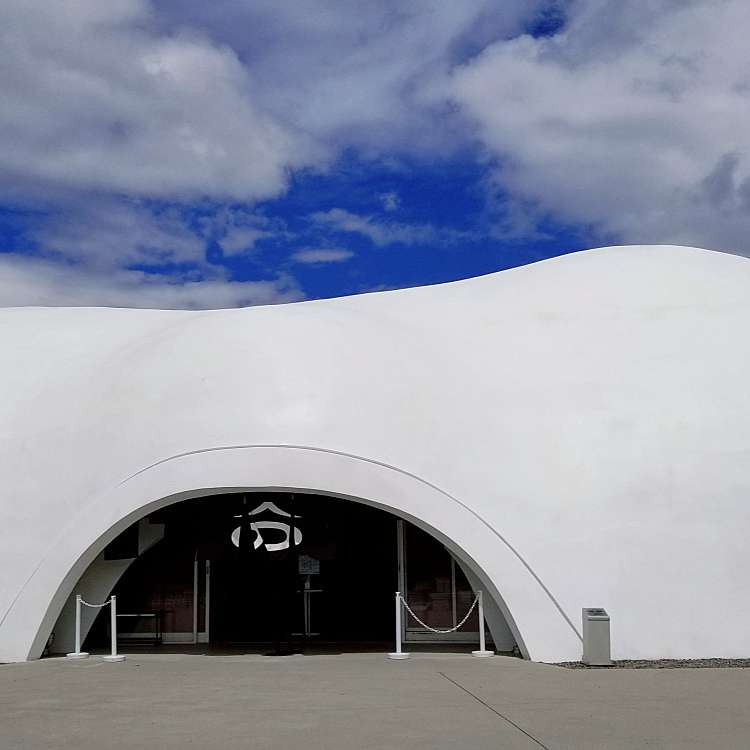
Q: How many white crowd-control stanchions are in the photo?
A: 4